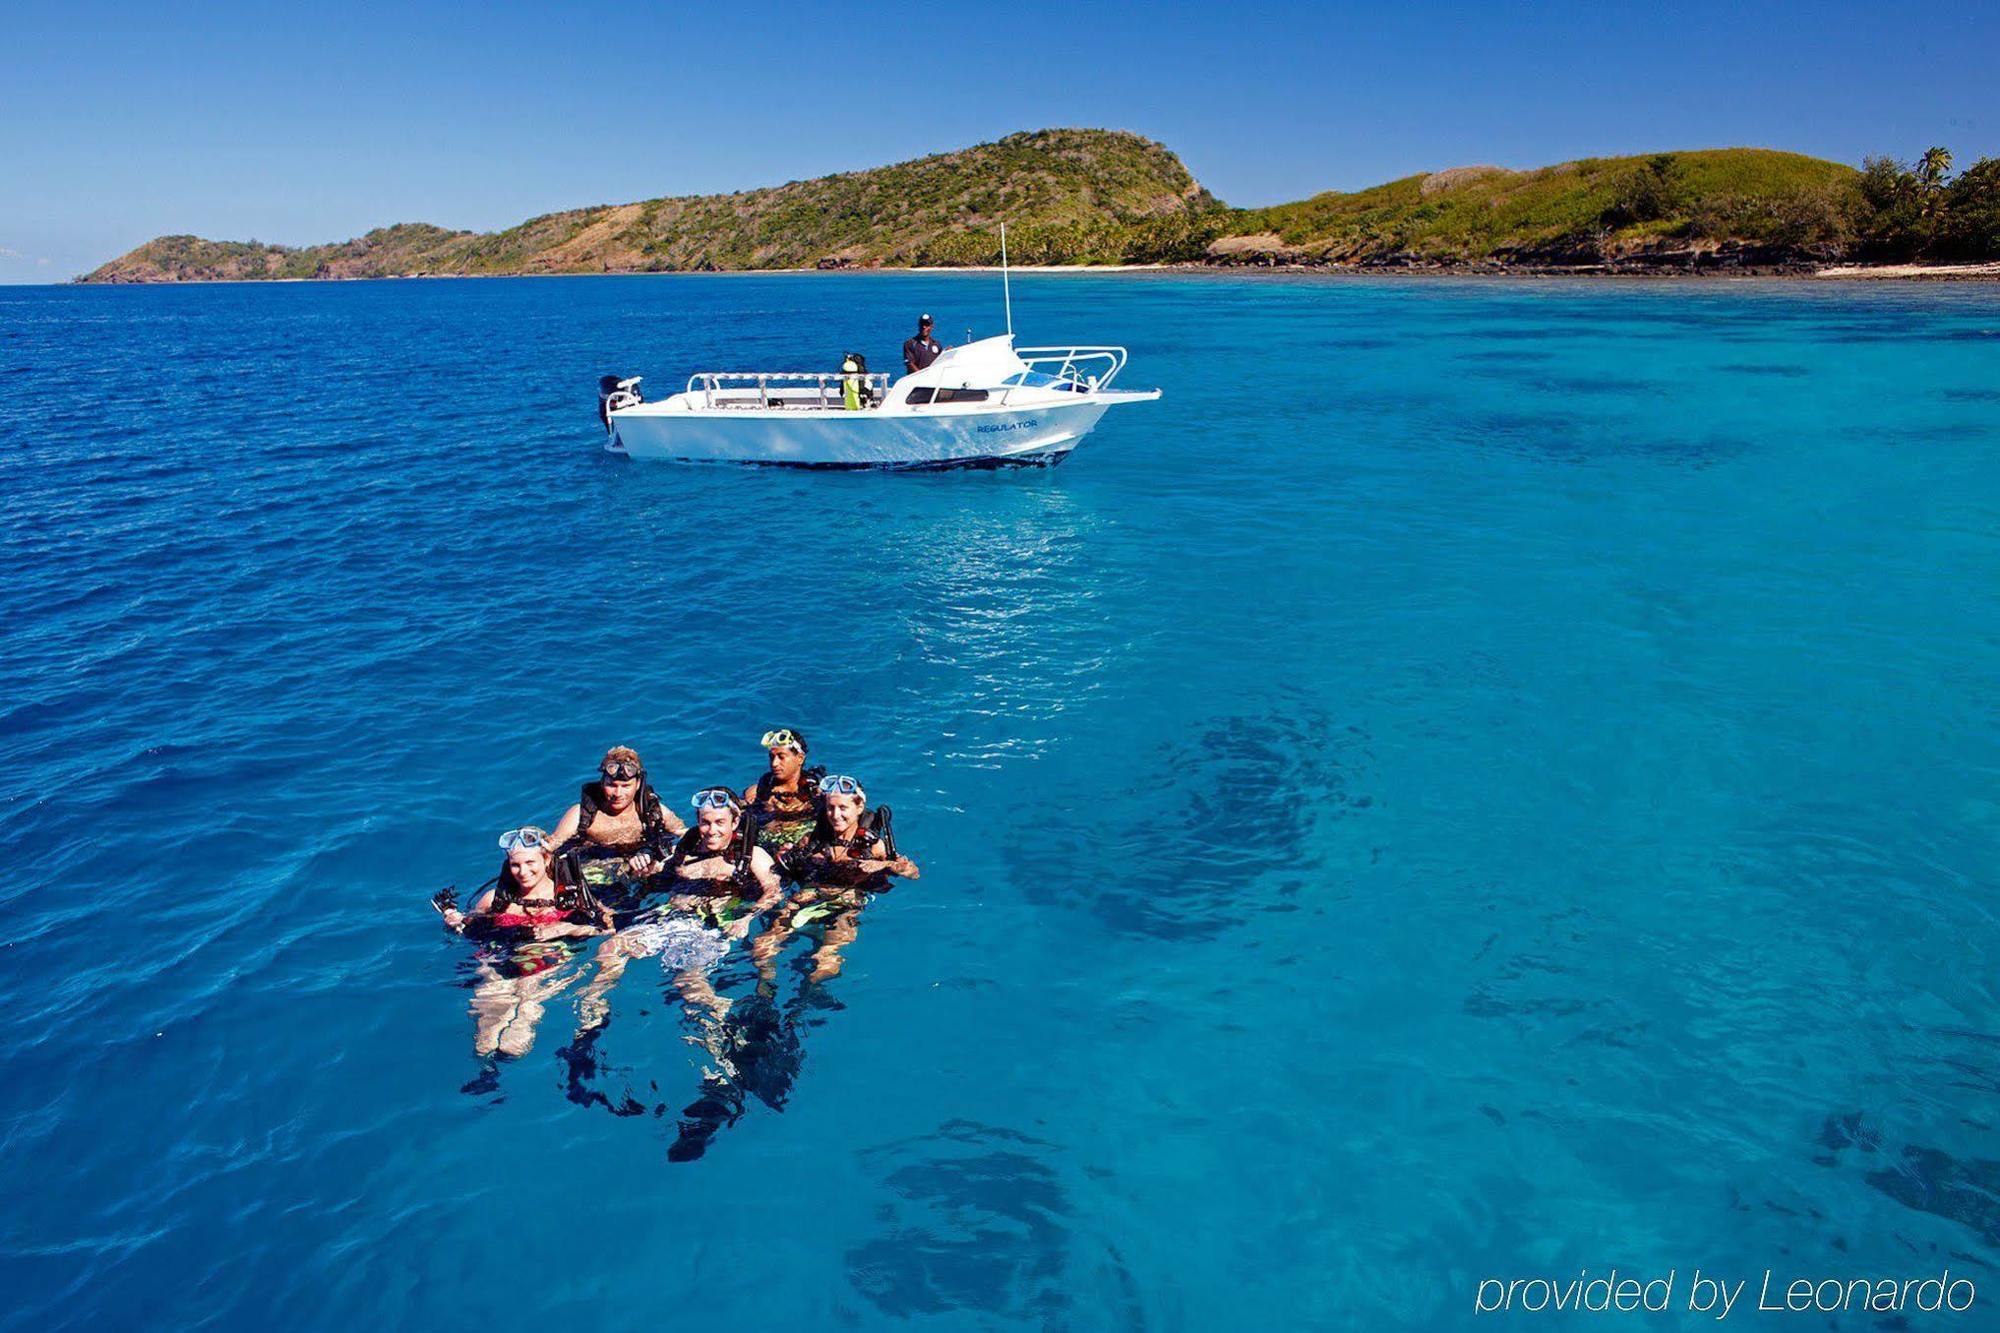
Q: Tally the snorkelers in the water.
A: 5